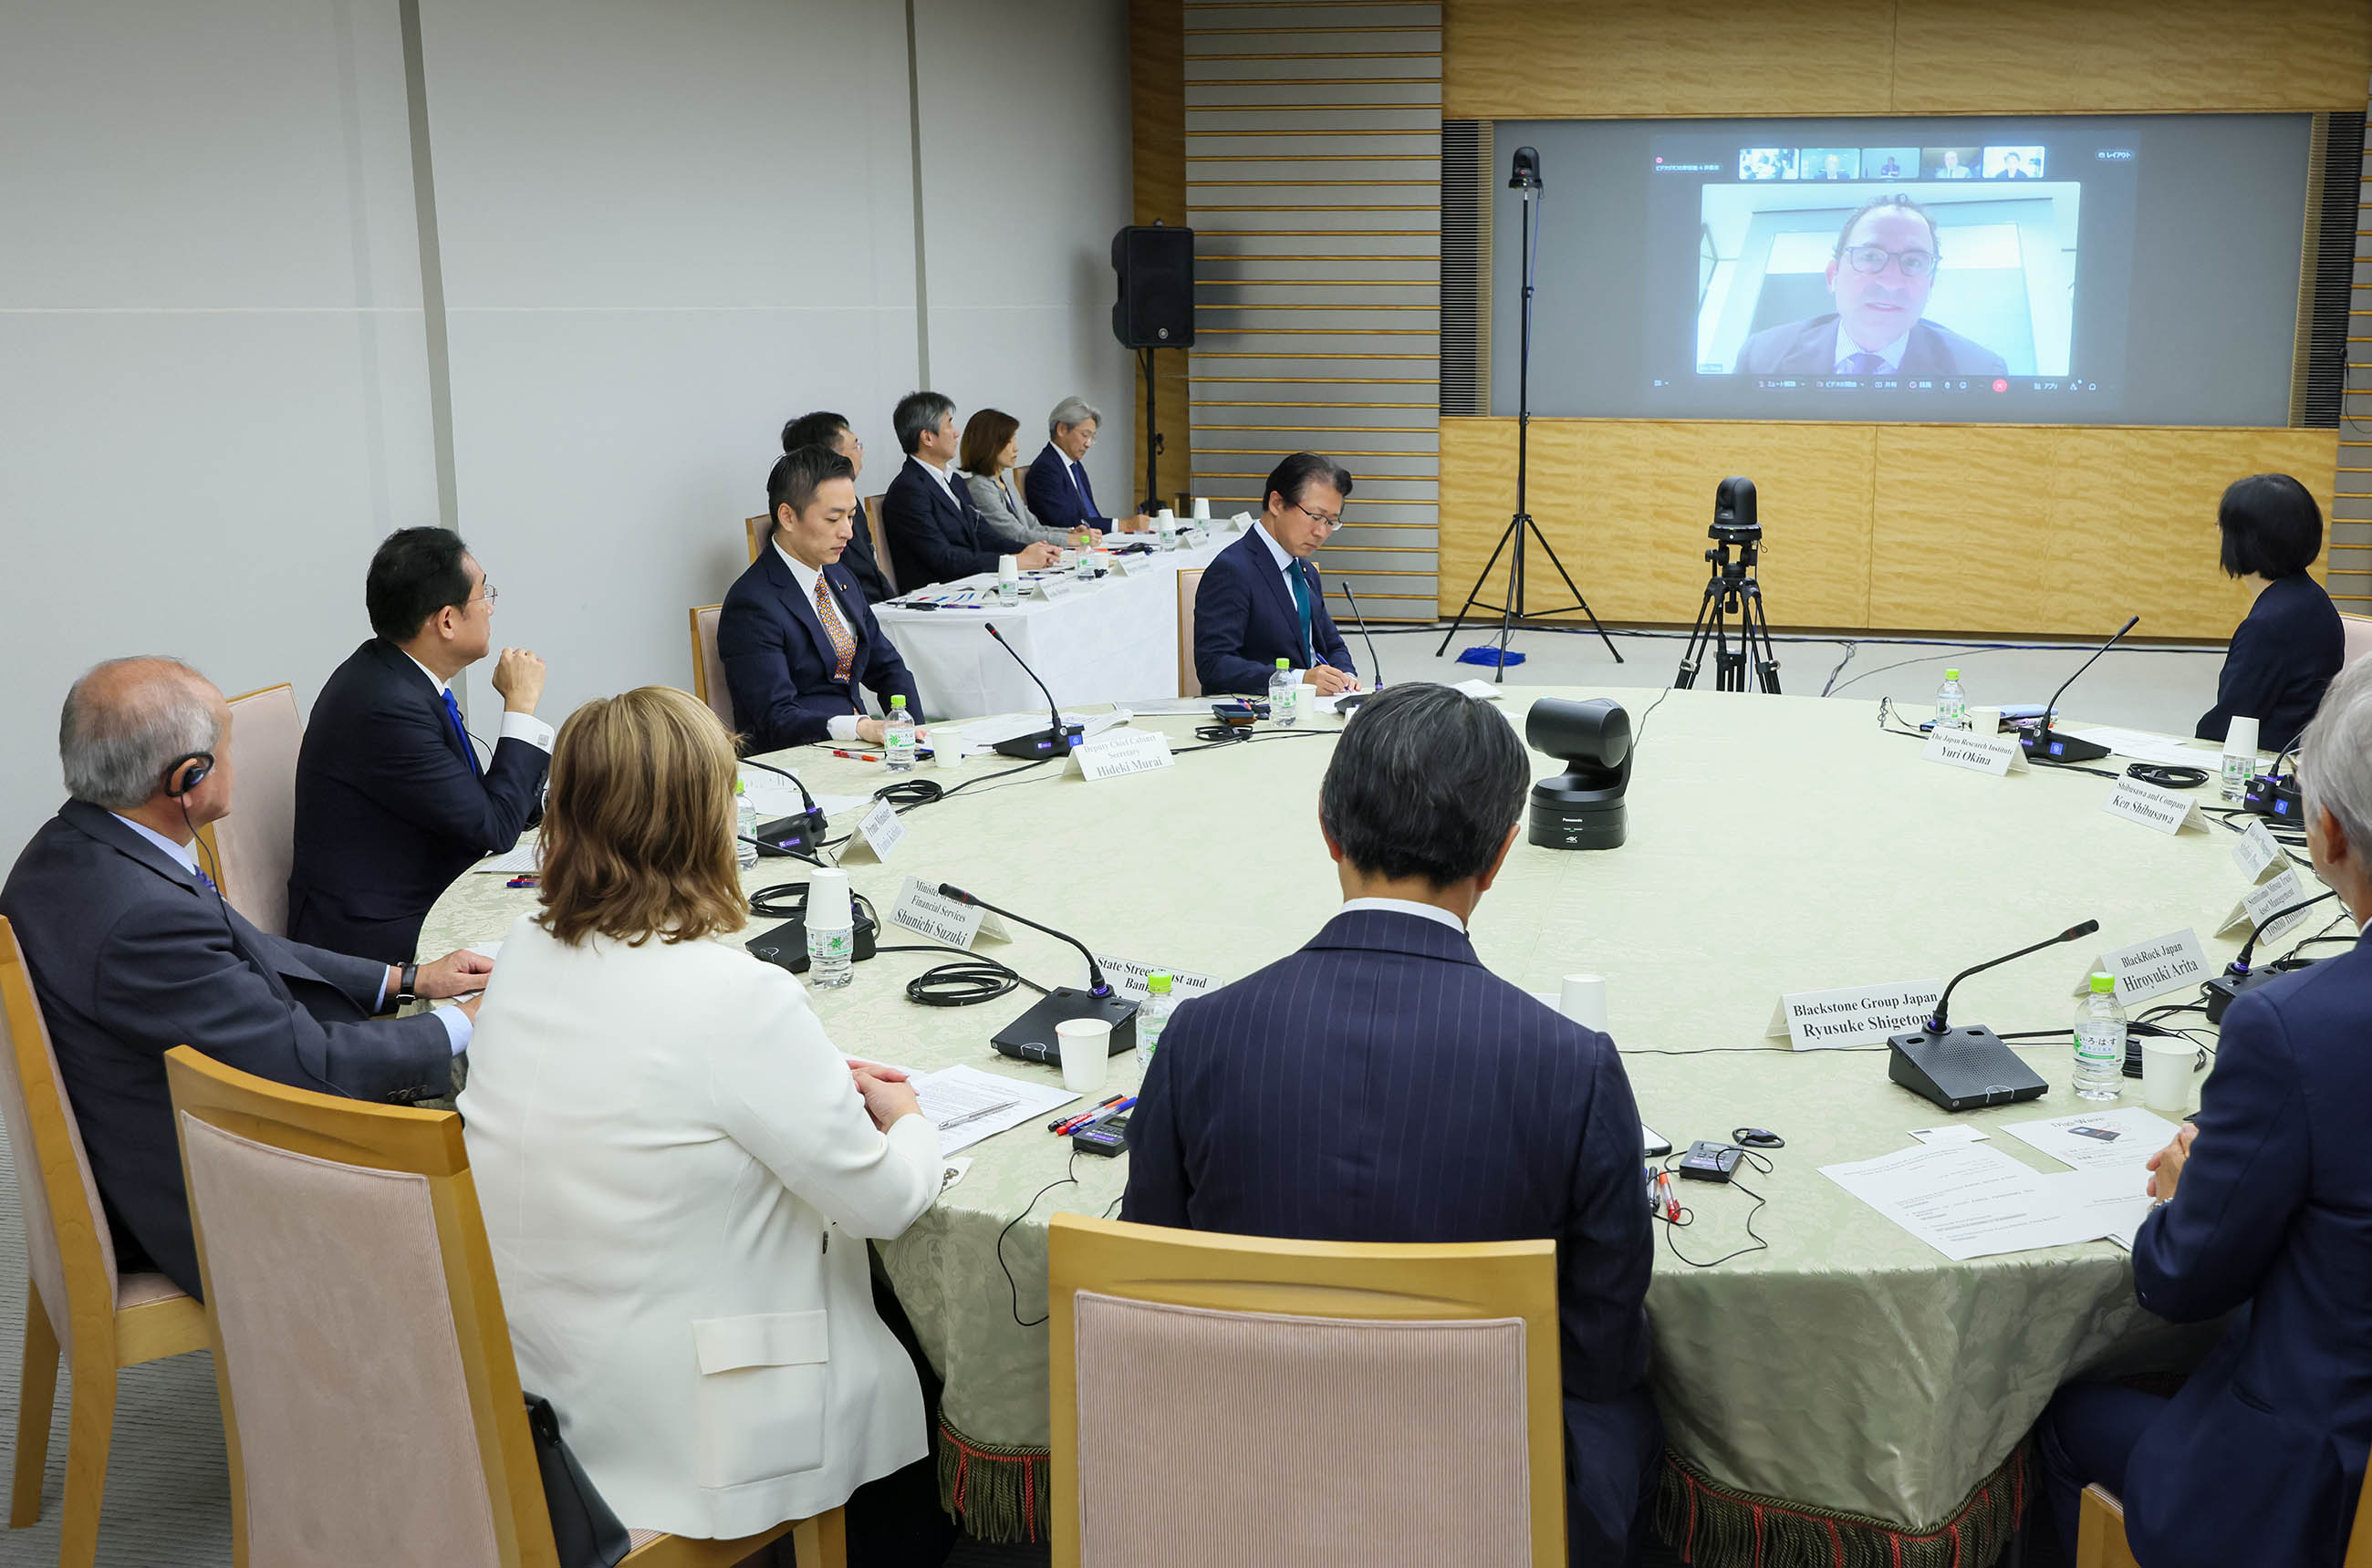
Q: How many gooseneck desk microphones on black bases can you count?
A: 9